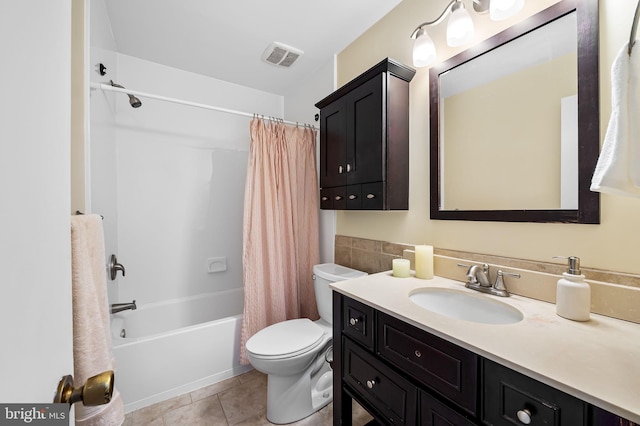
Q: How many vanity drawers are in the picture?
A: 5